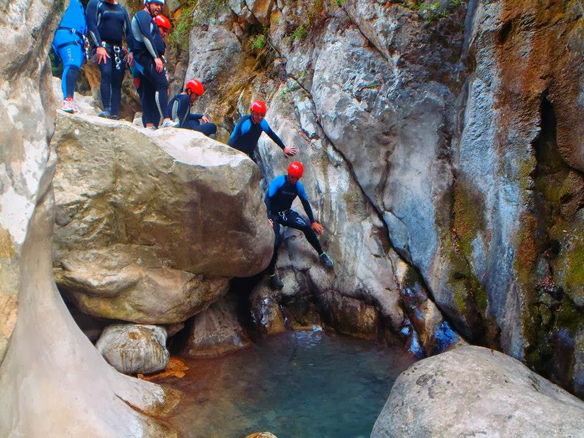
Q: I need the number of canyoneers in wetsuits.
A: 7